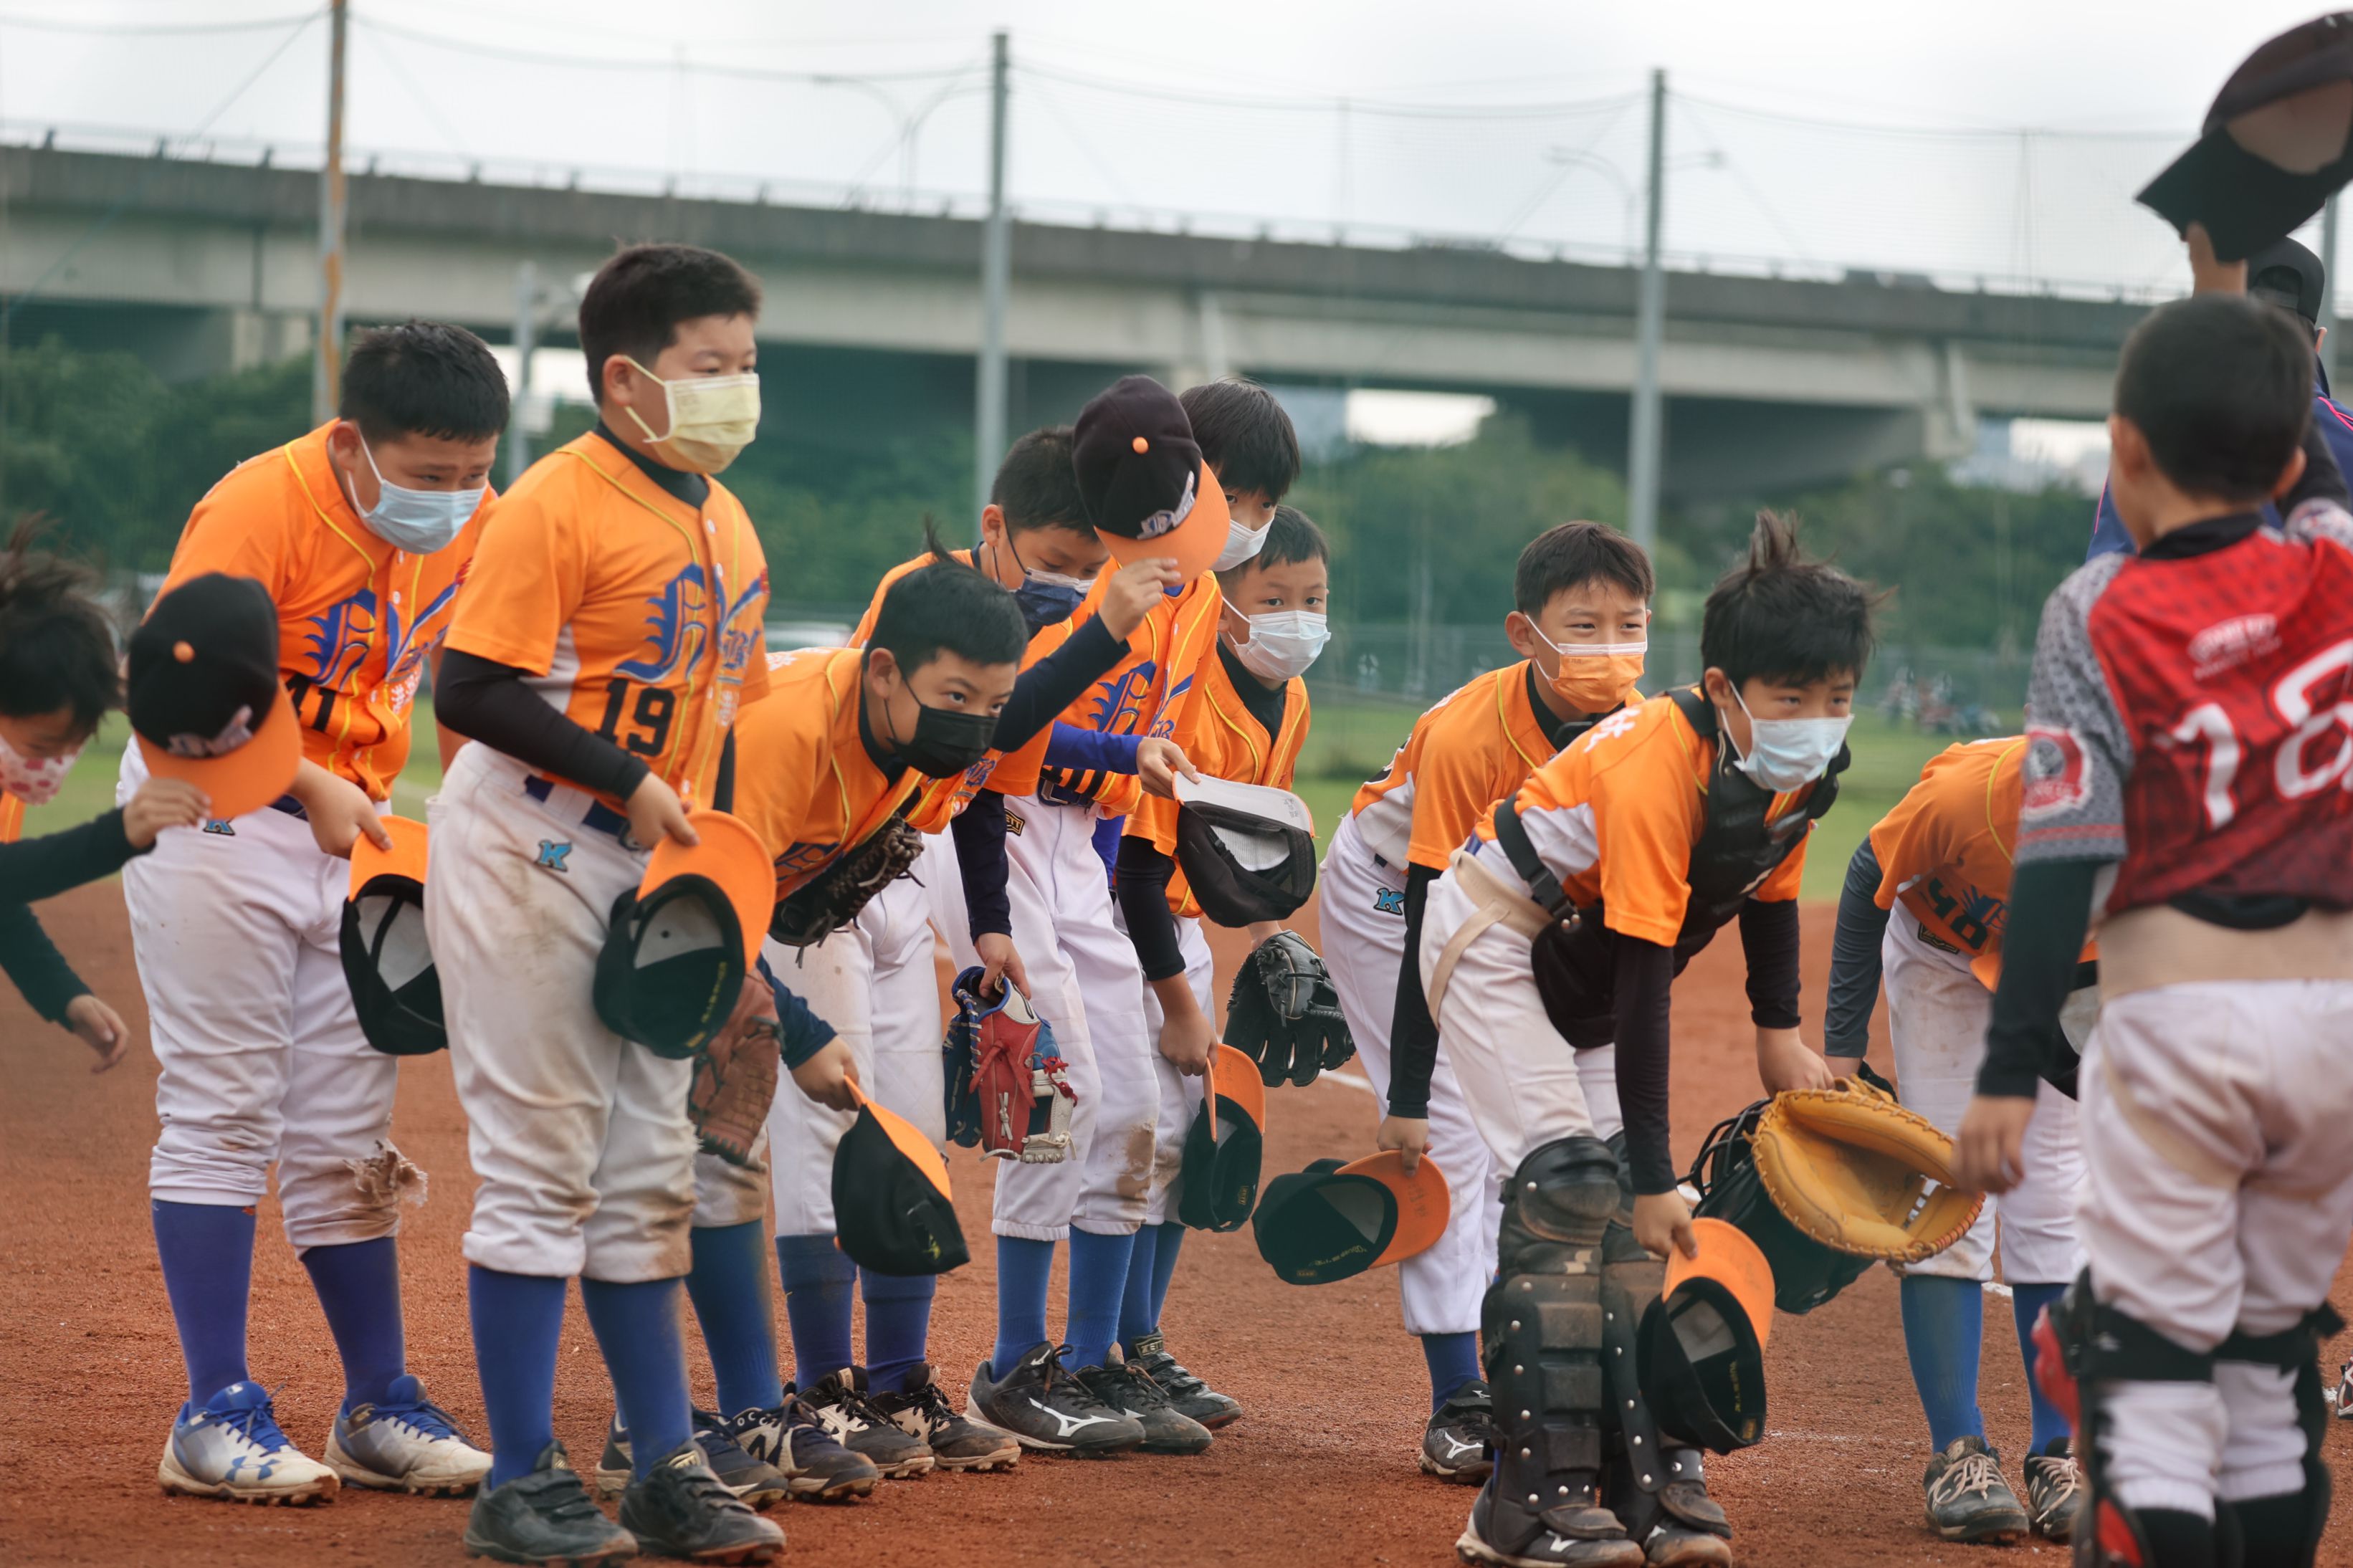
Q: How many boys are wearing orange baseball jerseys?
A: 10